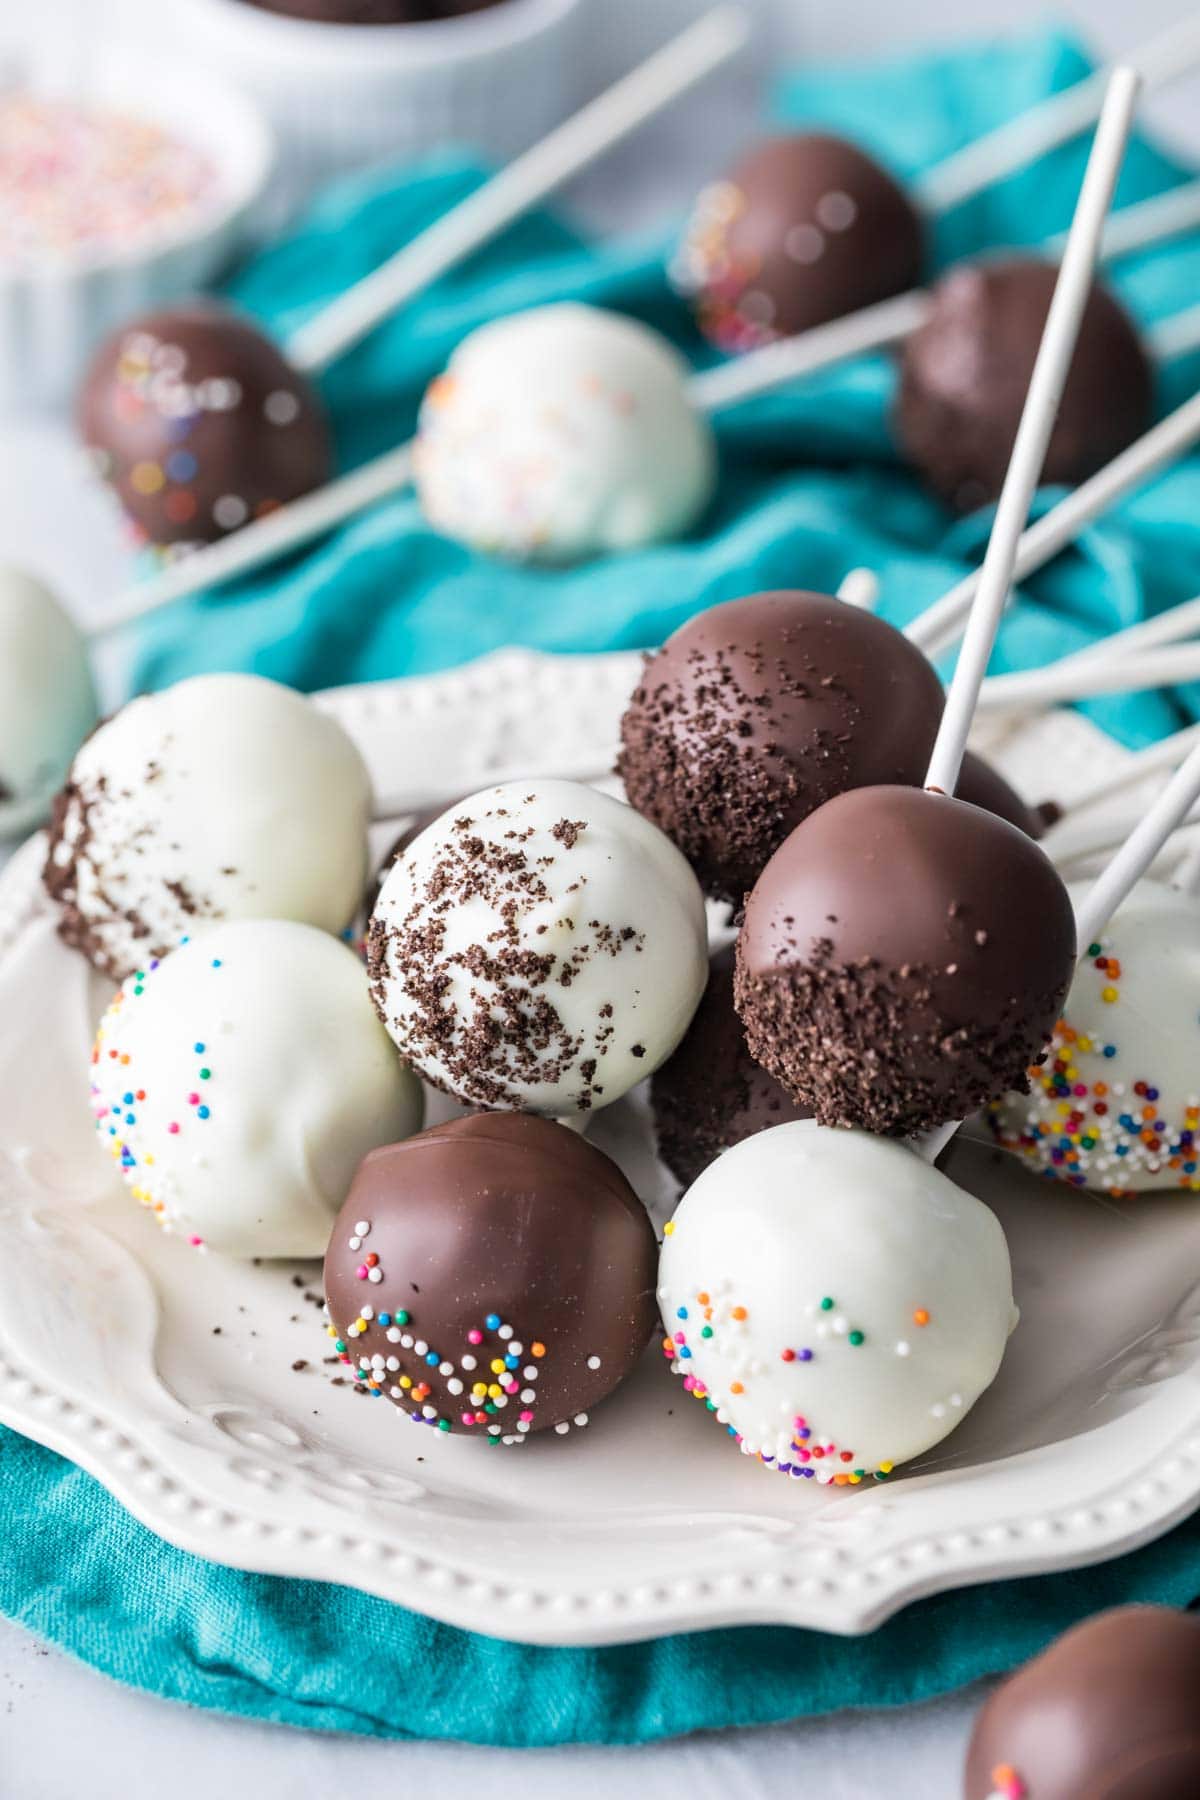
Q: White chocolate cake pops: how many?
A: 7